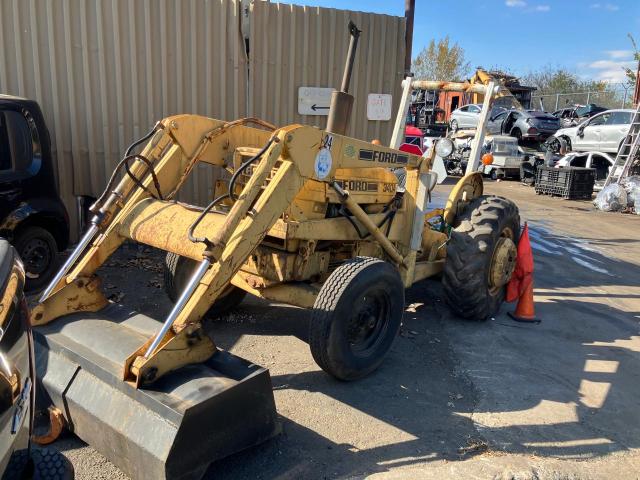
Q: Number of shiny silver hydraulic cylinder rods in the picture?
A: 2